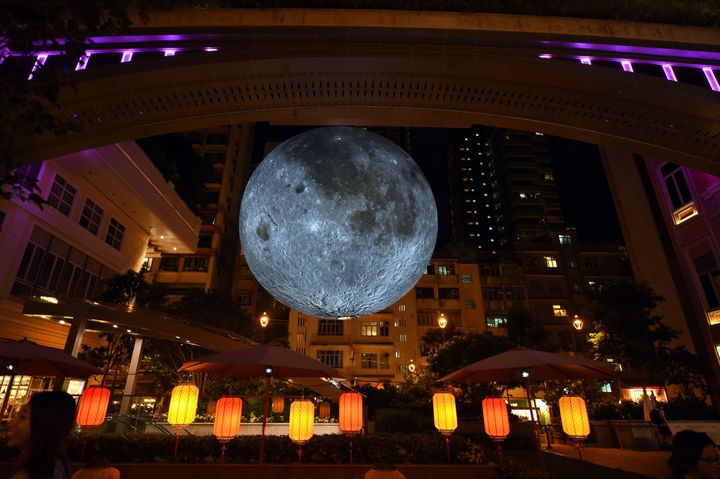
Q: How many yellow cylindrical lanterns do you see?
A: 4